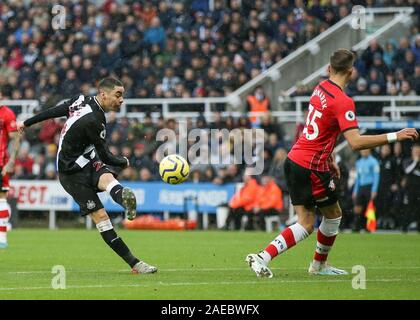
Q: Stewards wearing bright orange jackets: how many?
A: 3